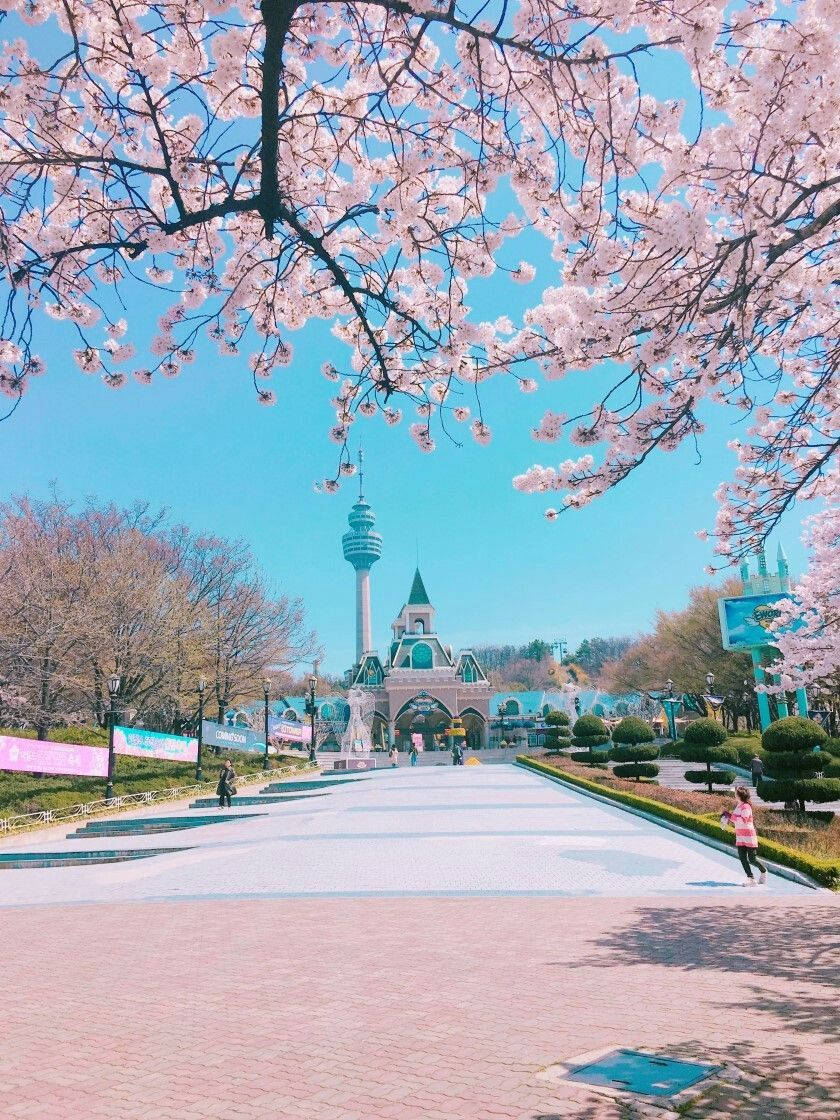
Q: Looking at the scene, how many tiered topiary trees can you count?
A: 5